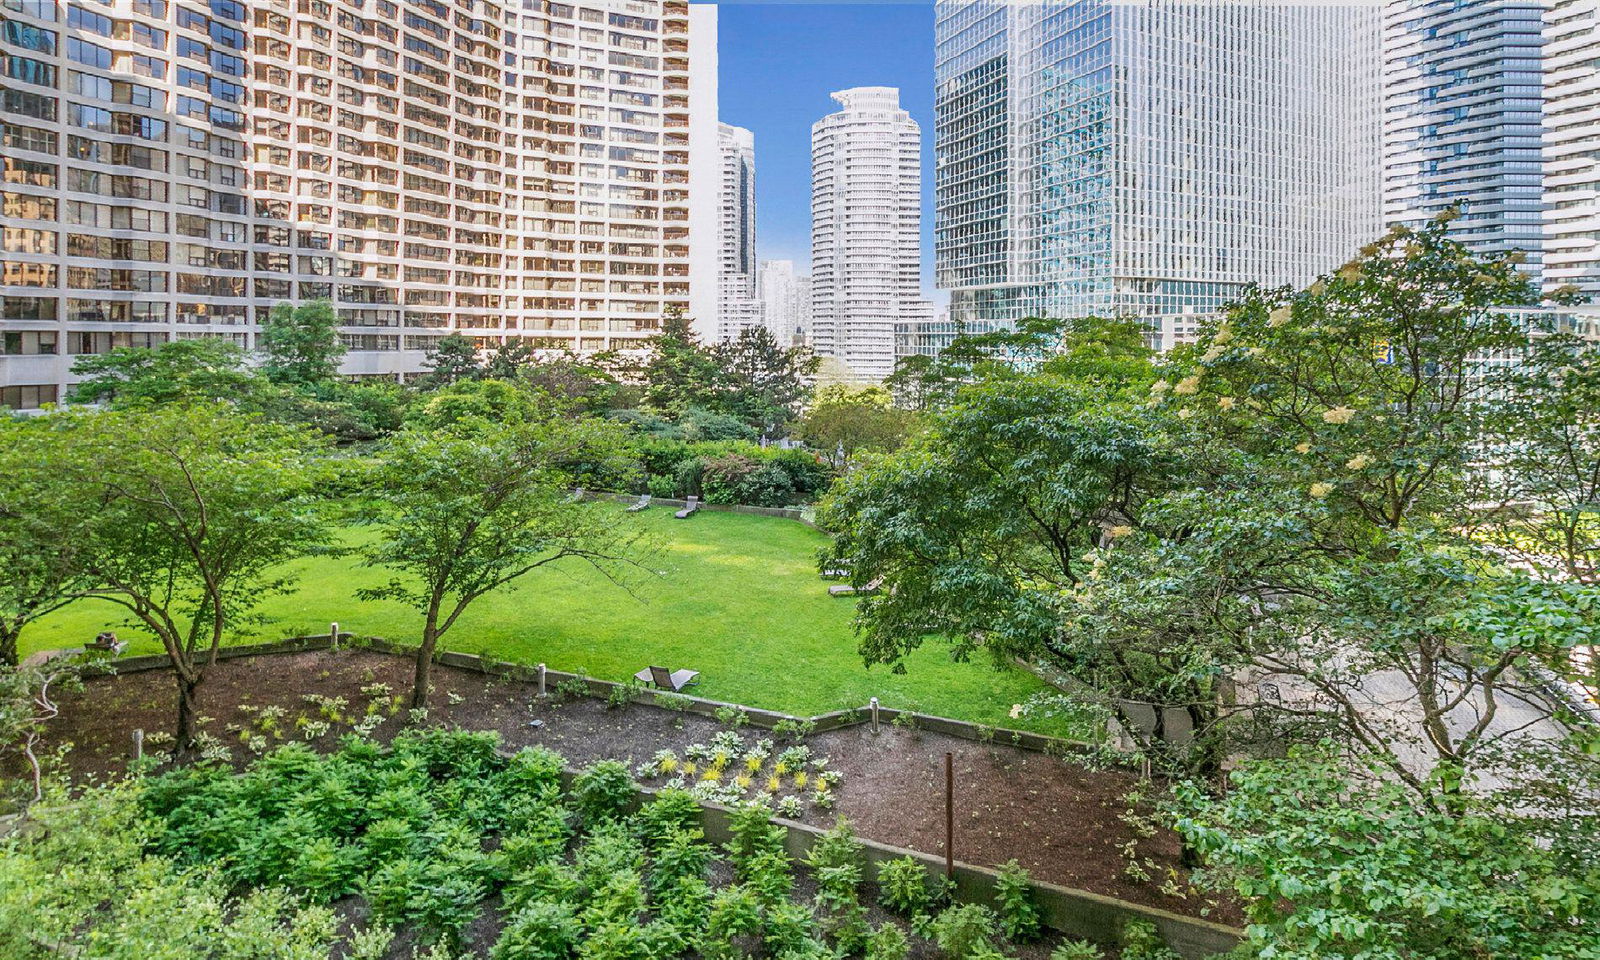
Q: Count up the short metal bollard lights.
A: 4